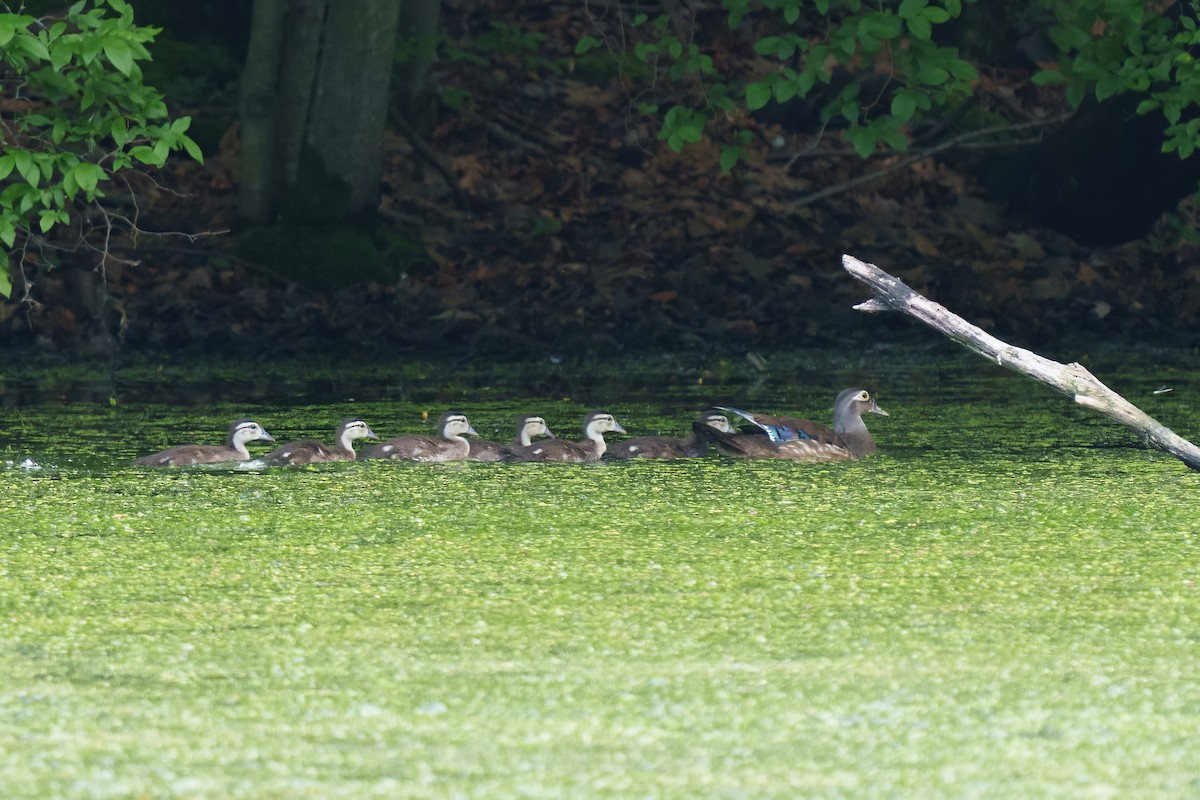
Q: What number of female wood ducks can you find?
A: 1